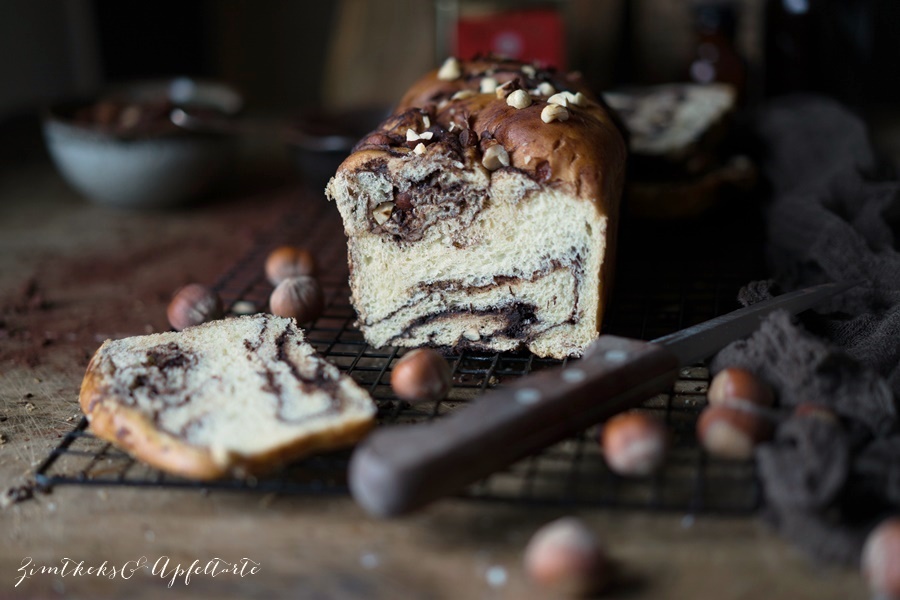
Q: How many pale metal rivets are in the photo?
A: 3